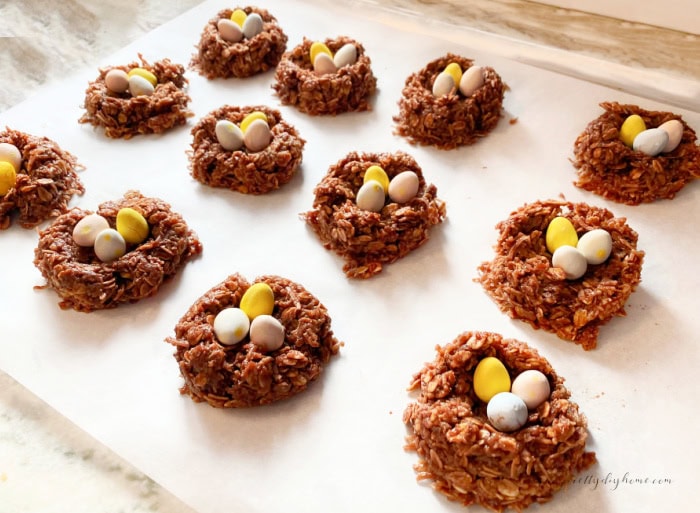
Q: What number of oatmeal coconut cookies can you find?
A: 12